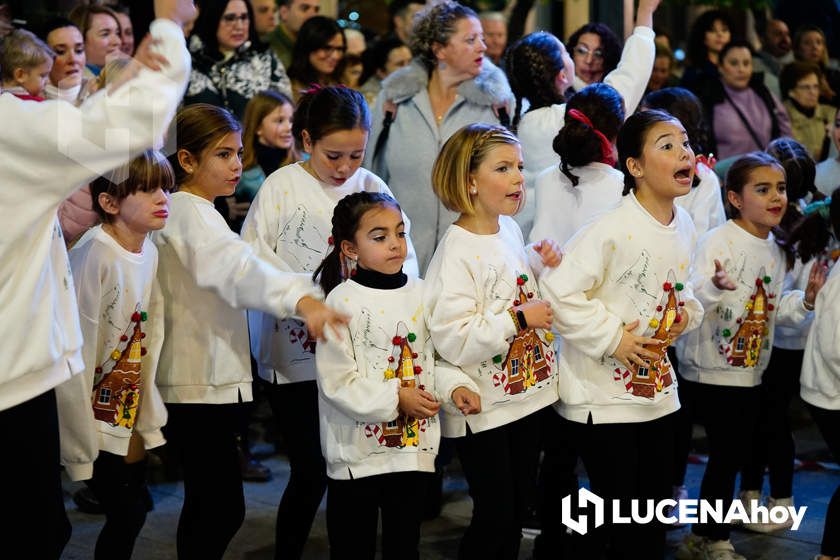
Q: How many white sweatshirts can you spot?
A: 13